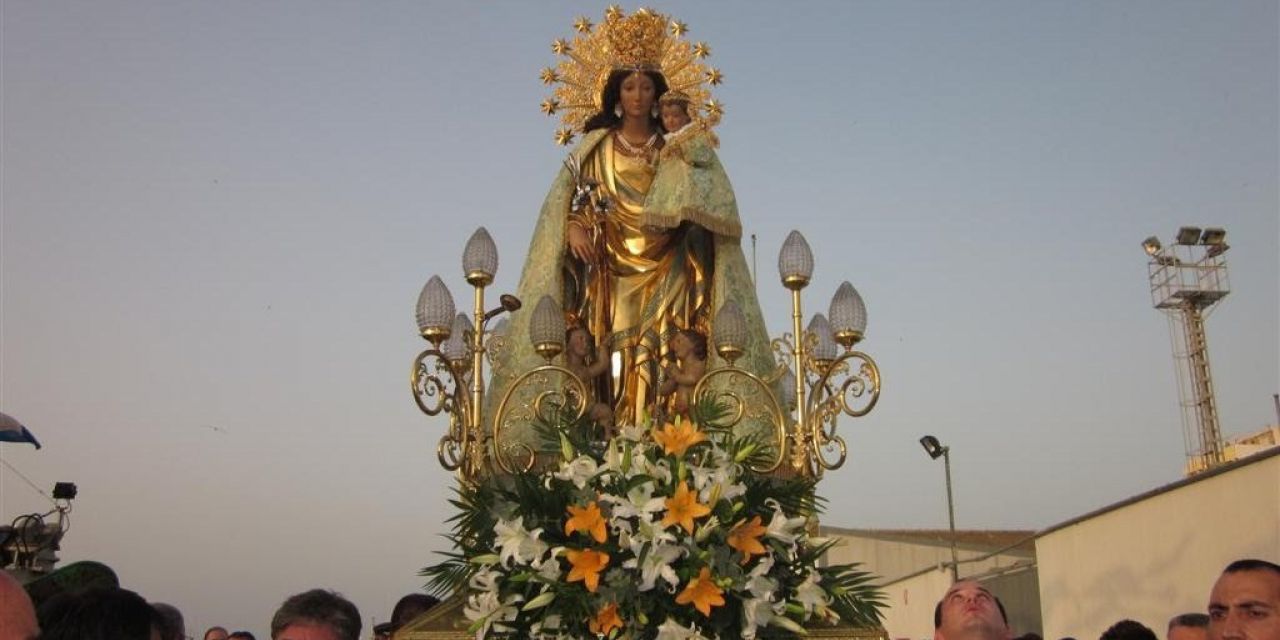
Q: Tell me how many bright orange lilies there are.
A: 7